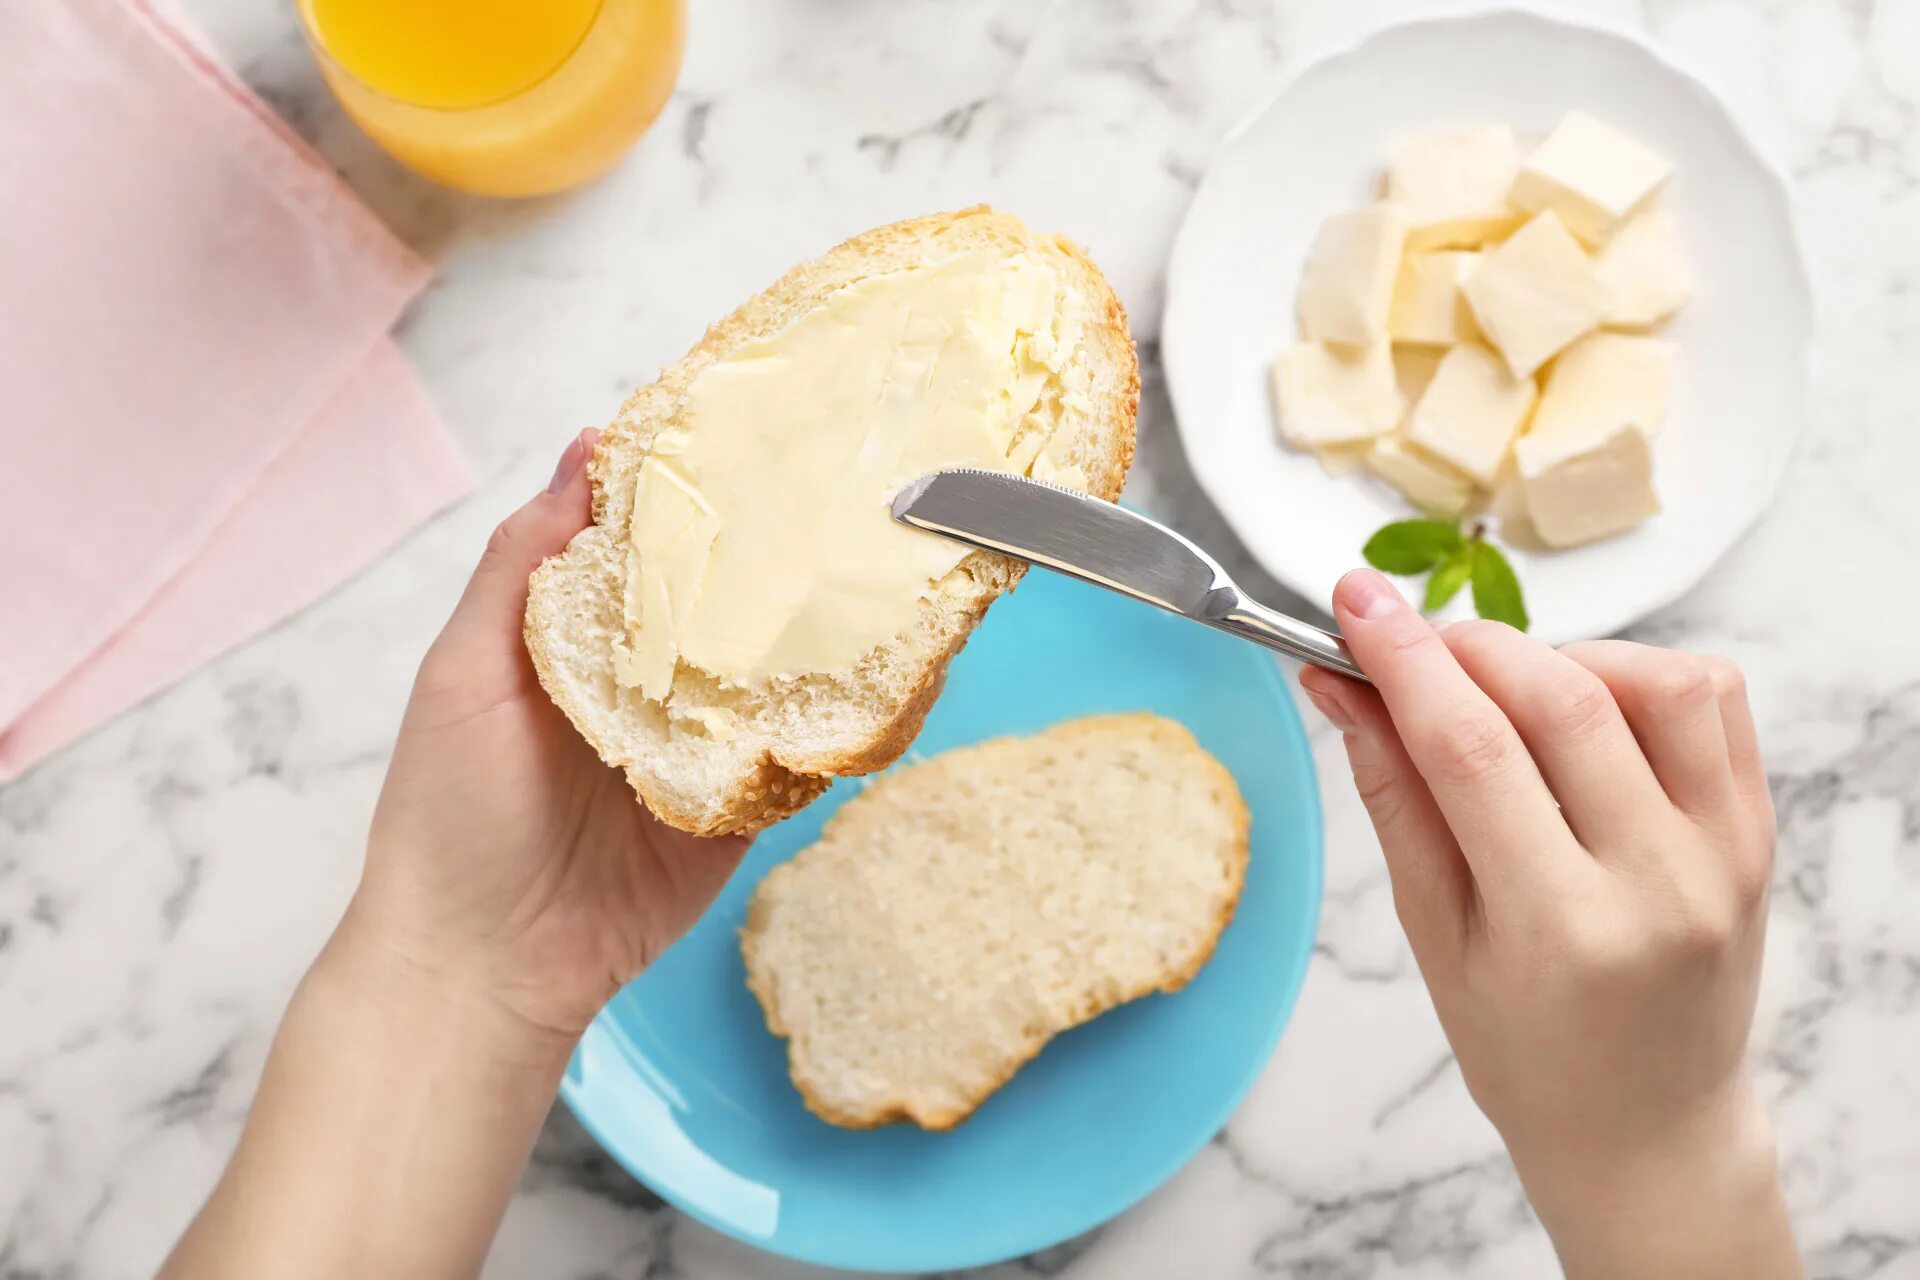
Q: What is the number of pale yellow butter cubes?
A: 11